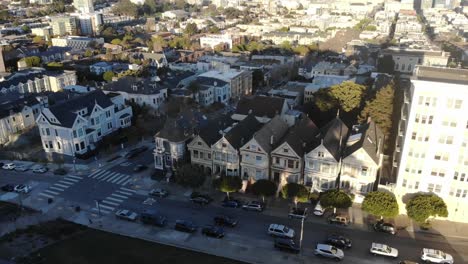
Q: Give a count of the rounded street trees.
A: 7